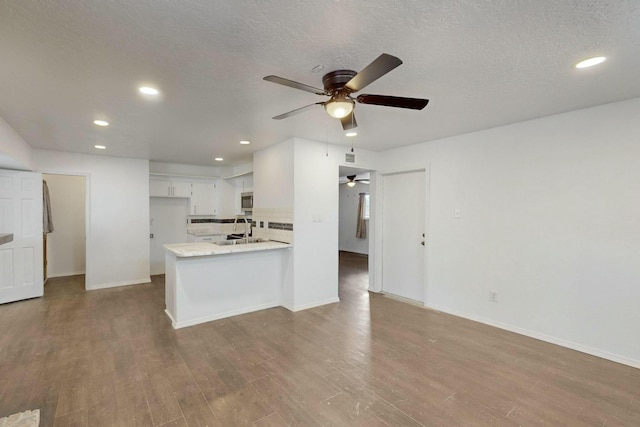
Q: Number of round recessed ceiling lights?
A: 7